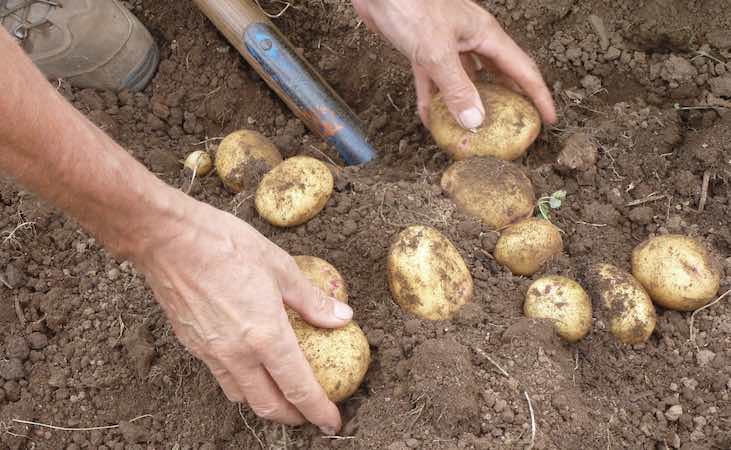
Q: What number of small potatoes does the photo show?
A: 1